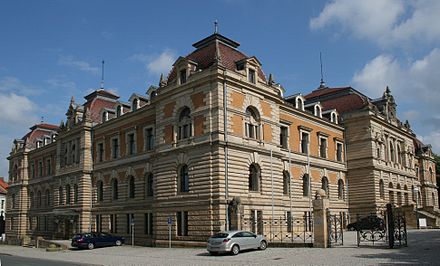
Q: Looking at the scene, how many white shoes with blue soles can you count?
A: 0